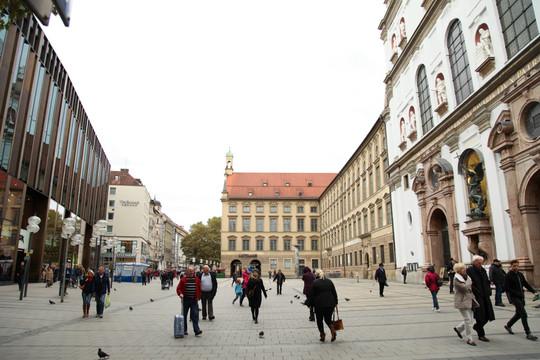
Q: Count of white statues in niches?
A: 6